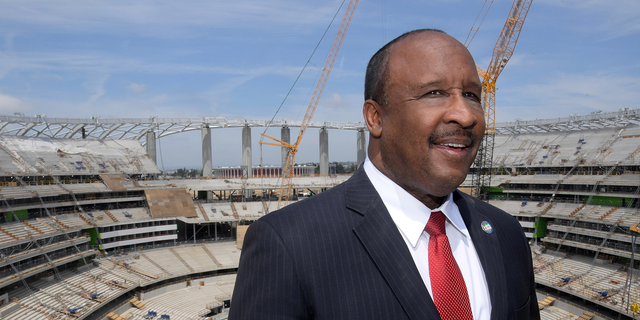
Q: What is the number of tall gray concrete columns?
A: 6